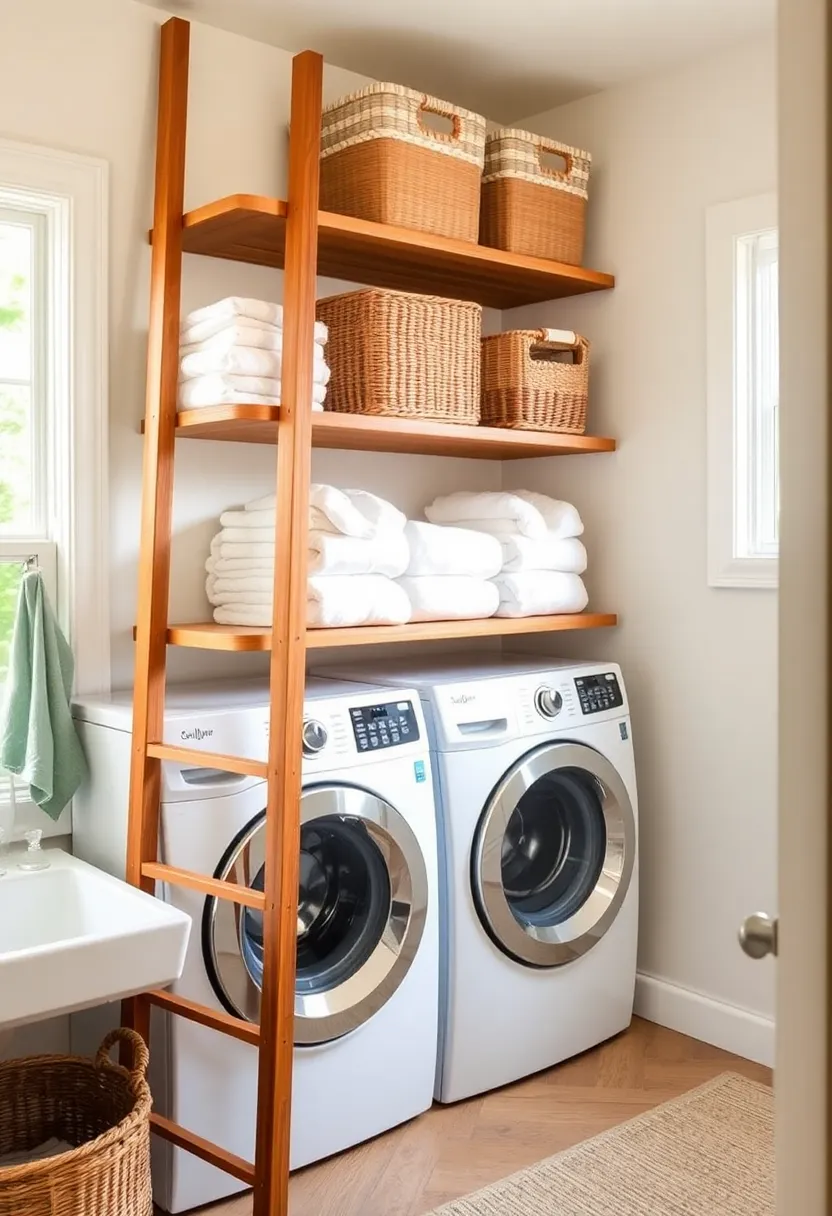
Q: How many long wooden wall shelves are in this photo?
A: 3